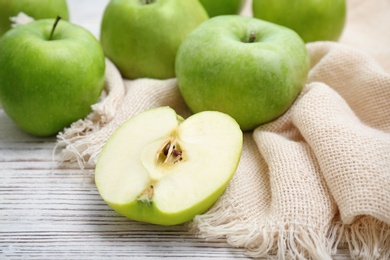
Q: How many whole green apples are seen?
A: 6